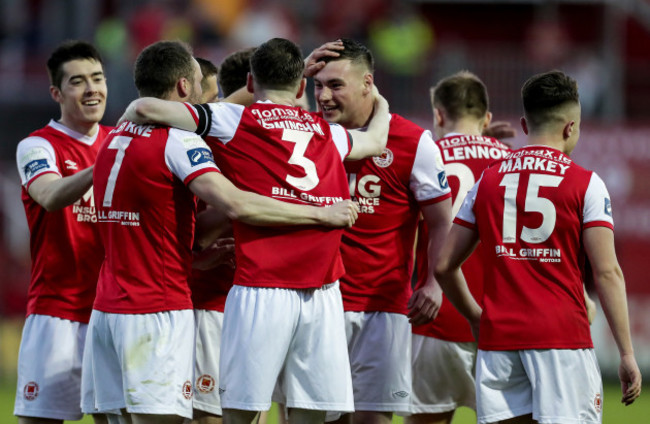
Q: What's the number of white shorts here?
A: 7